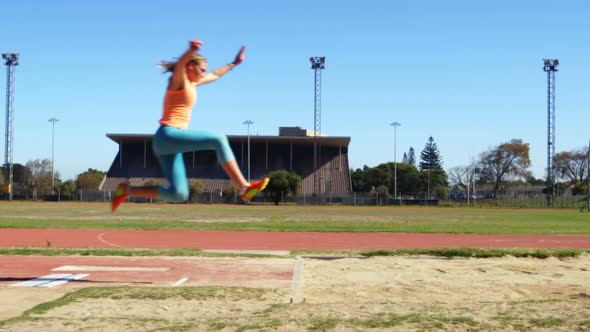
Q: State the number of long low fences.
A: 1